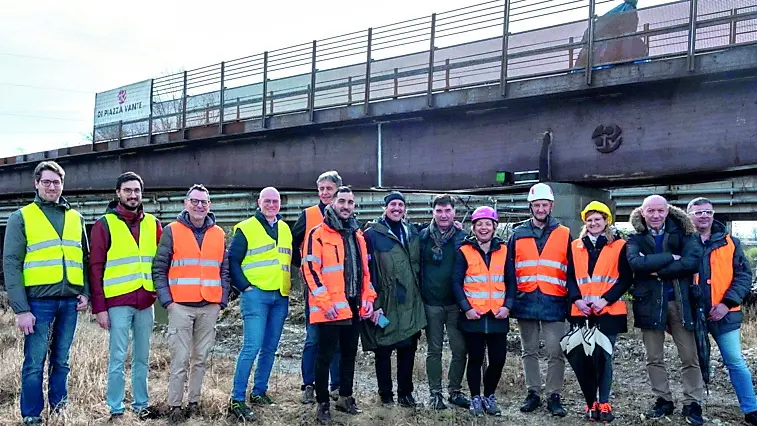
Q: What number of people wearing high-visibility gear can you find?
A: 10